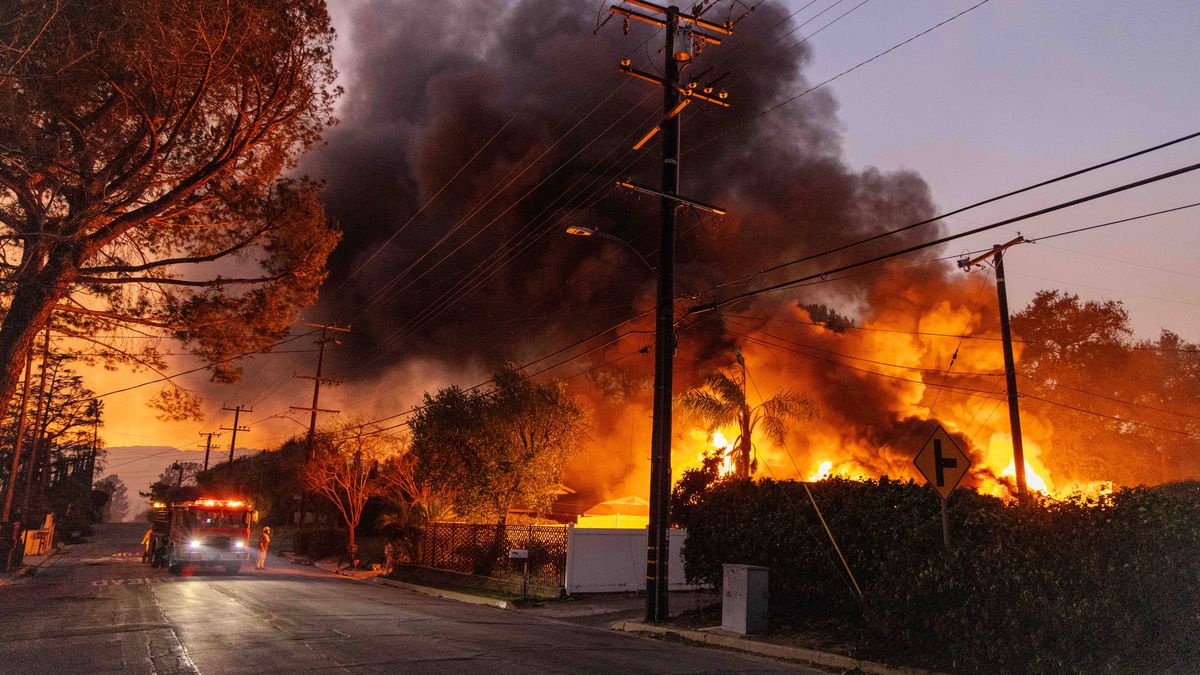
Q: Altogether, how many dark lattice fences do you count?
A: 1